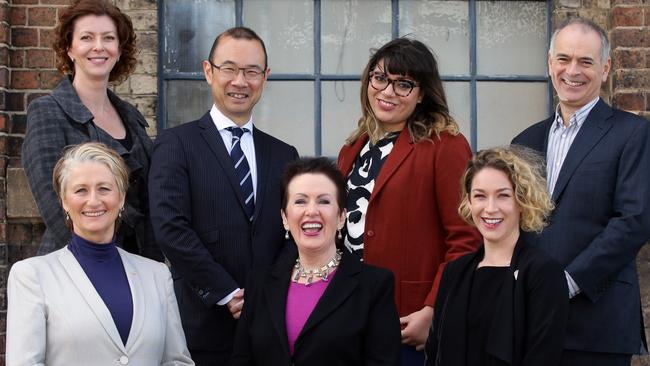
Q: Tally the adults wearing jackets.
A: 7